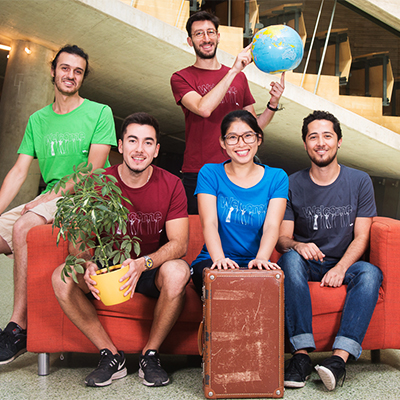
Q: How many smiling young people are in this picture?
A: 5